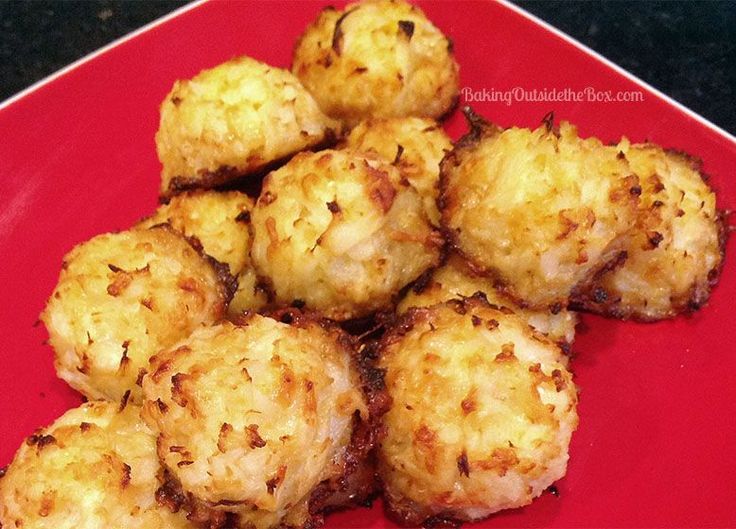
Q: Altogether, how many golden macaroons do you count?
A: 12